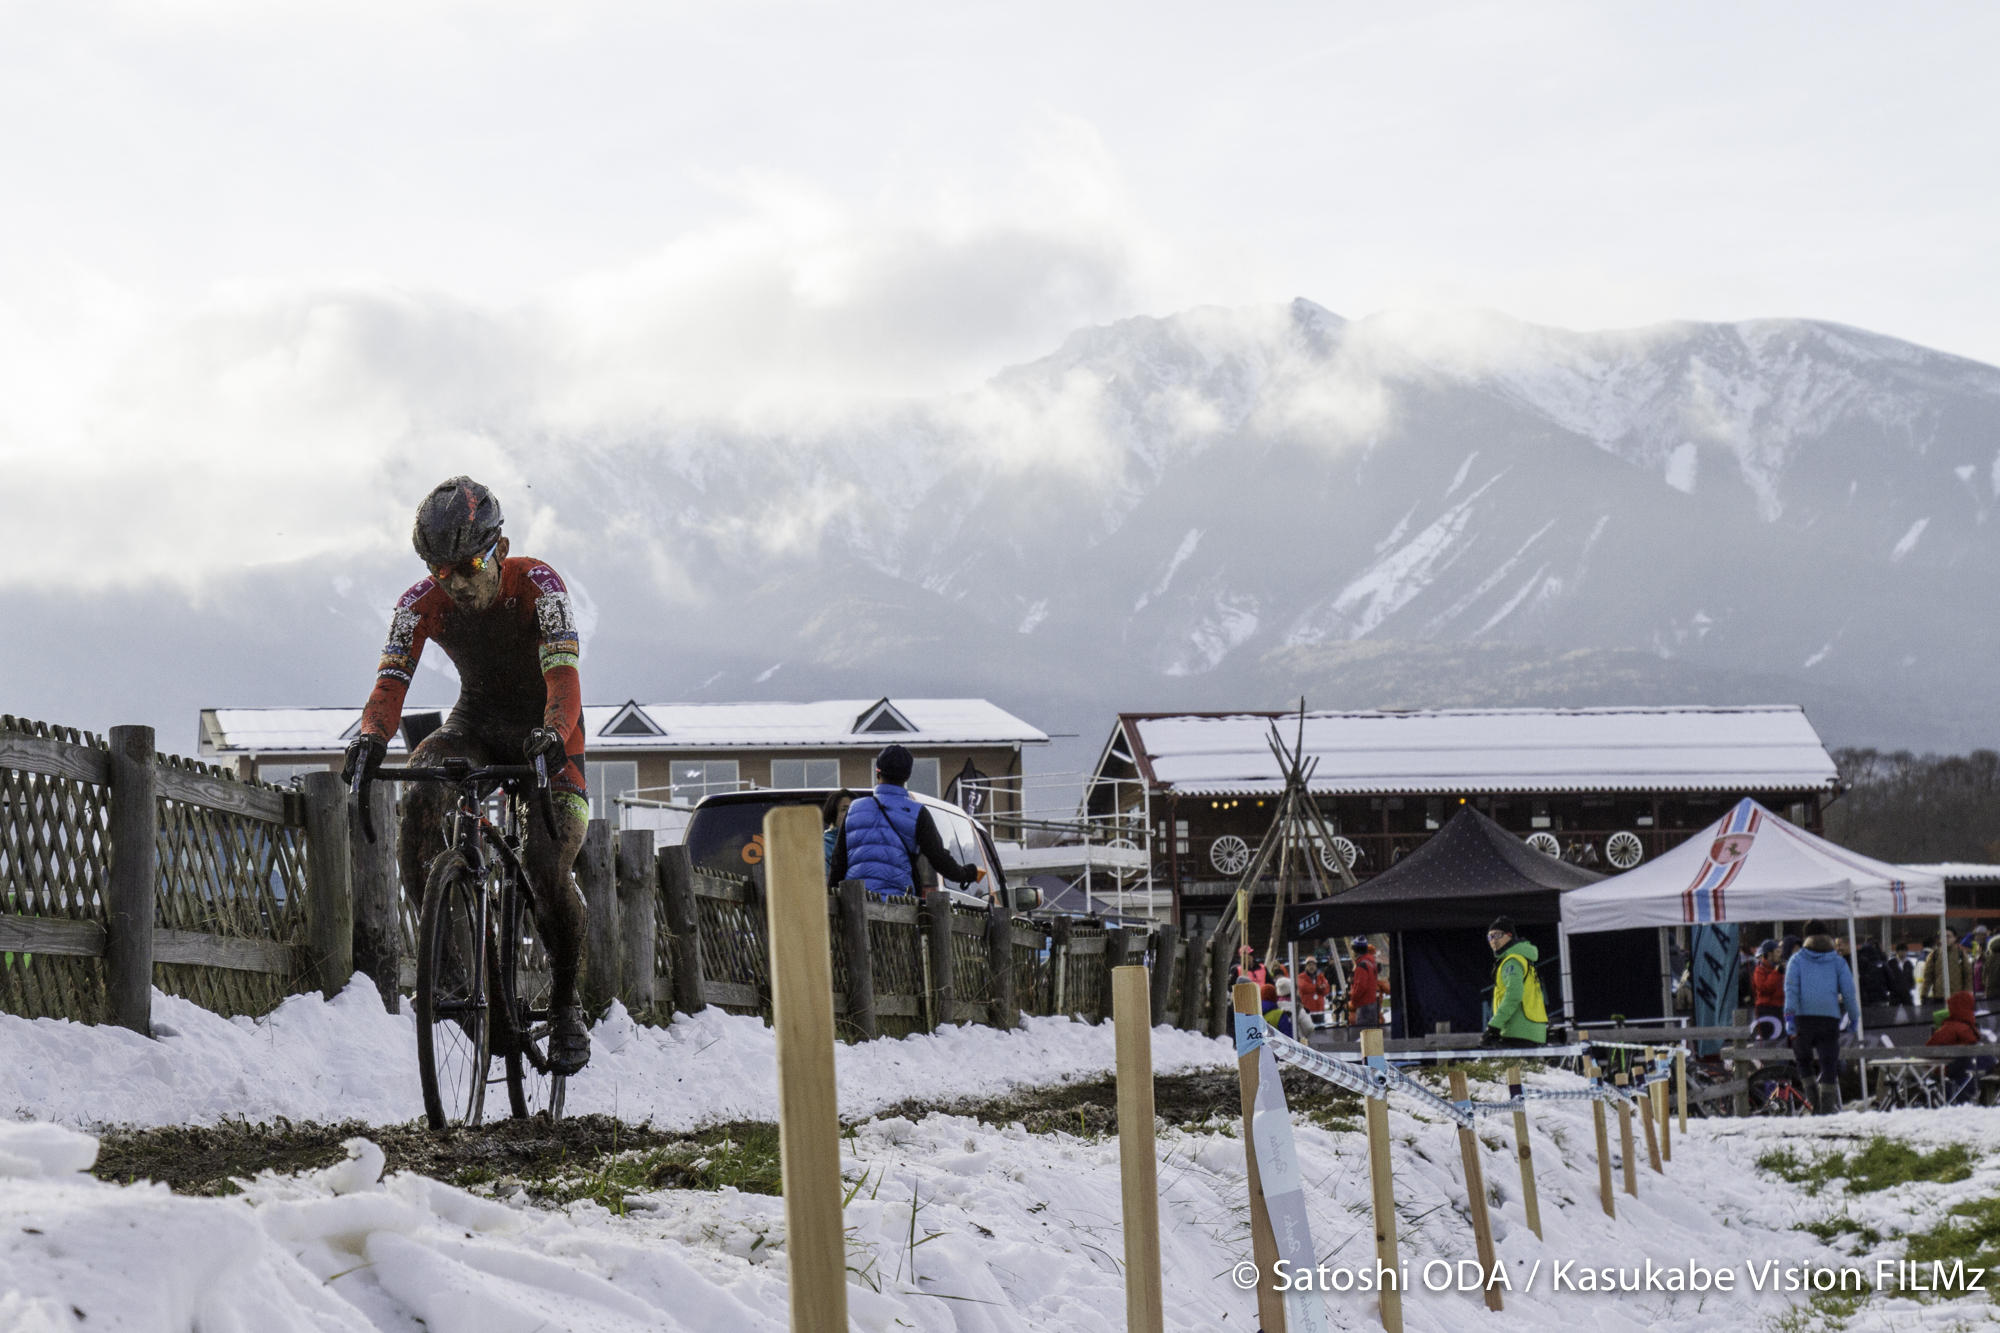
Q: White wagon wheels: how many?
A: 5